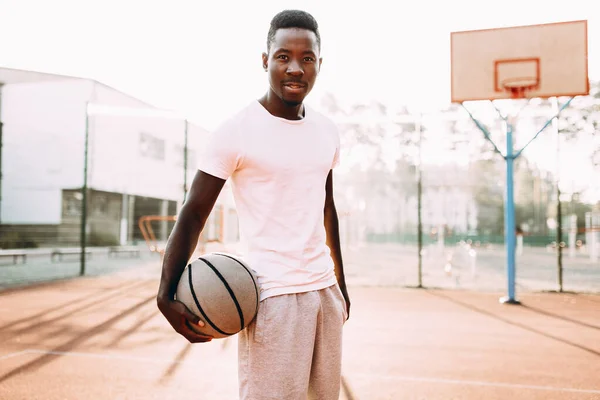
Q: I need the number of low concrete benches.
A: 3